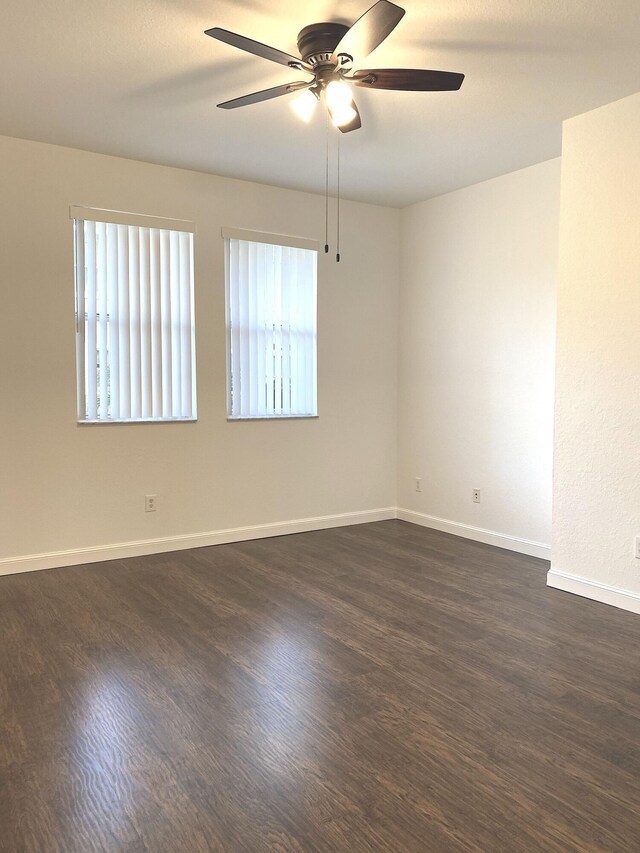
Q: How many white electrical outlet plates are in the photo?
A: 4